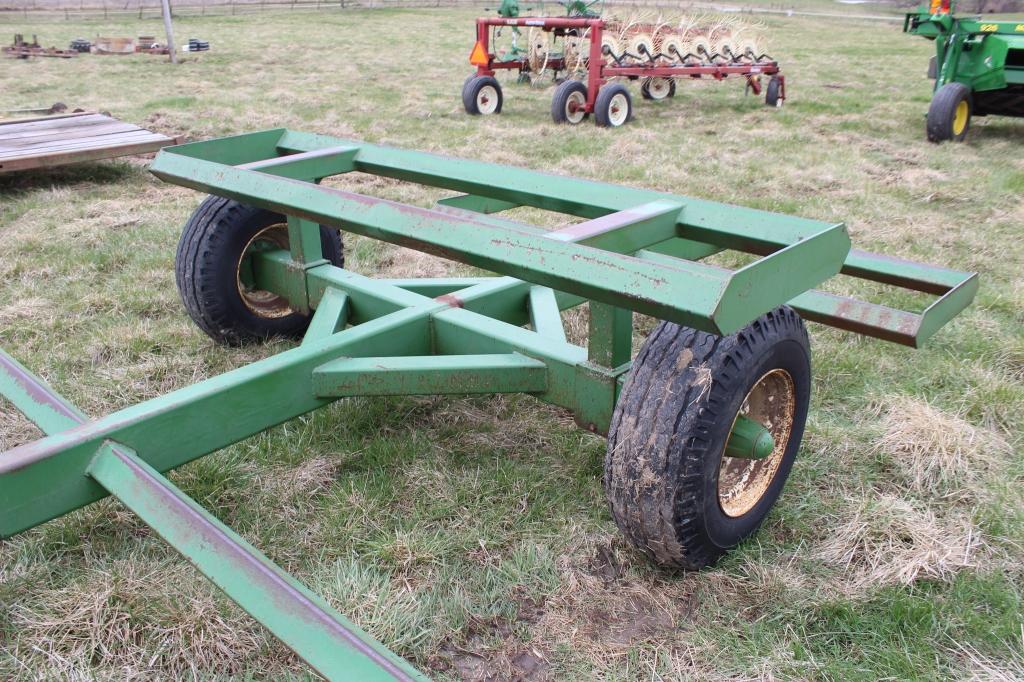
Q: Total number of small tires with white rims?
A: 5